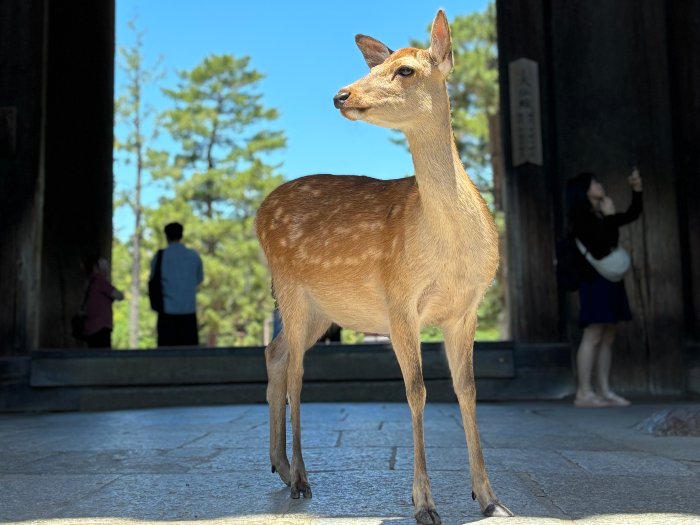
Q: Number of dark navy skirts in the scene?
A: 1